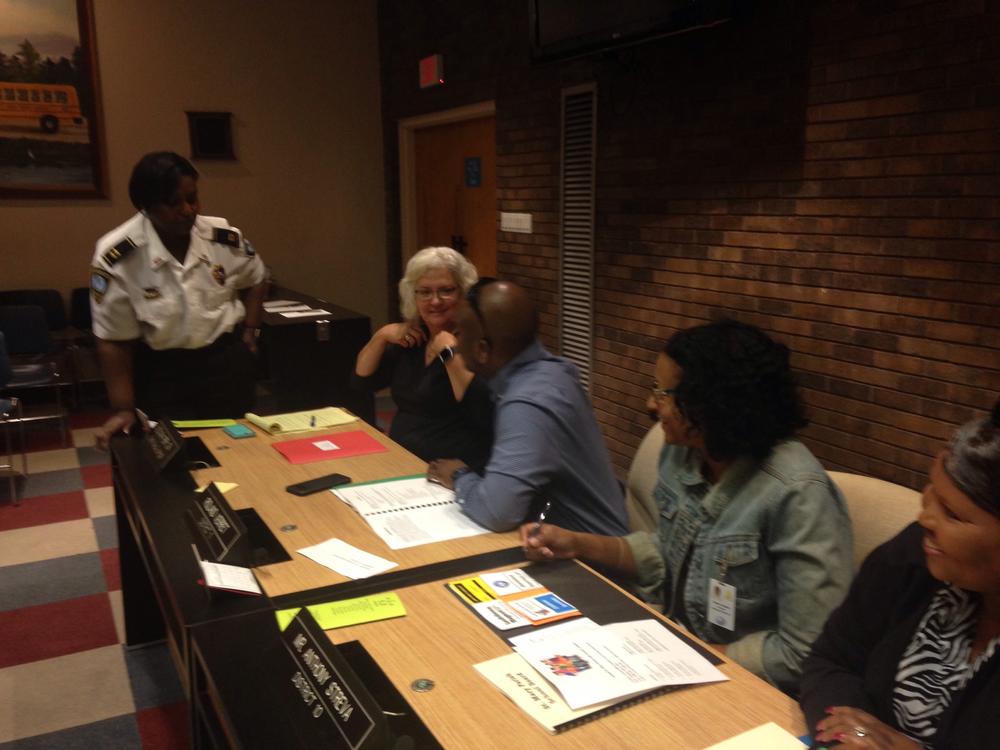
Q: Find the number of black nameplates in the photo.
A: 3